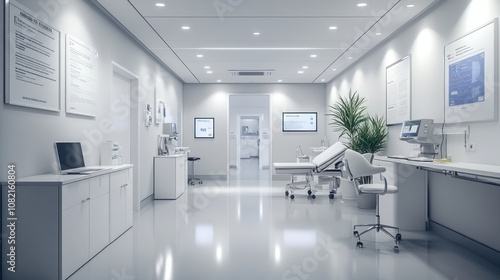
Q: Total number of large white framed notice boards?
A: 4